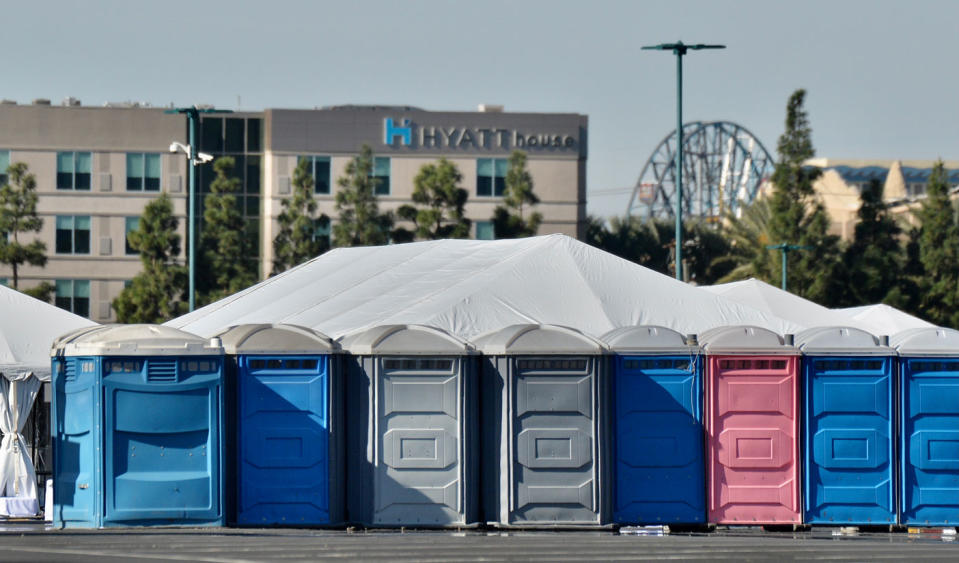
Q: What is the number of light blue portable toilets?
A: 1